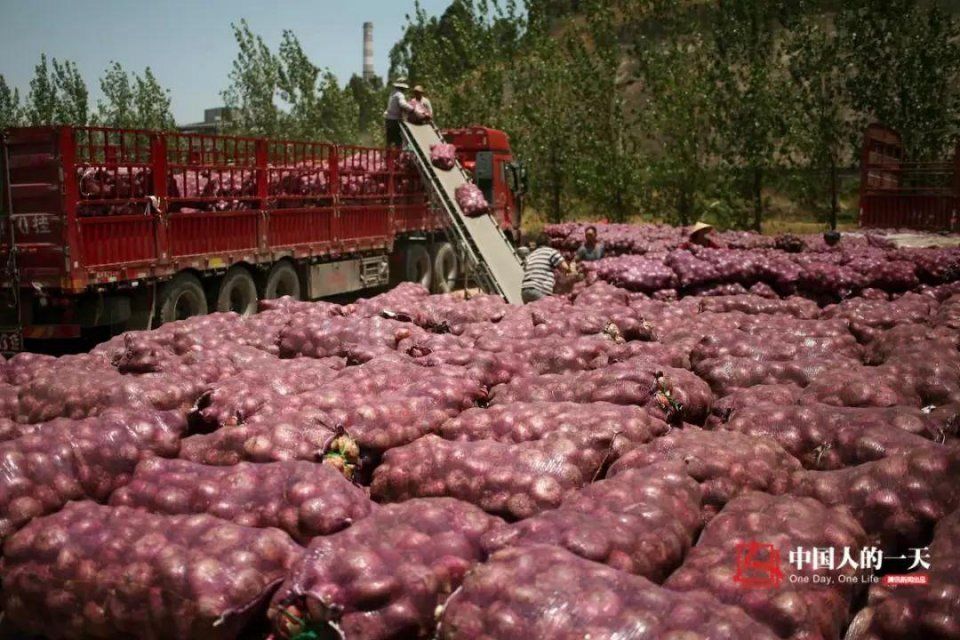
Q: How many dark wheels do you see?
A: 5